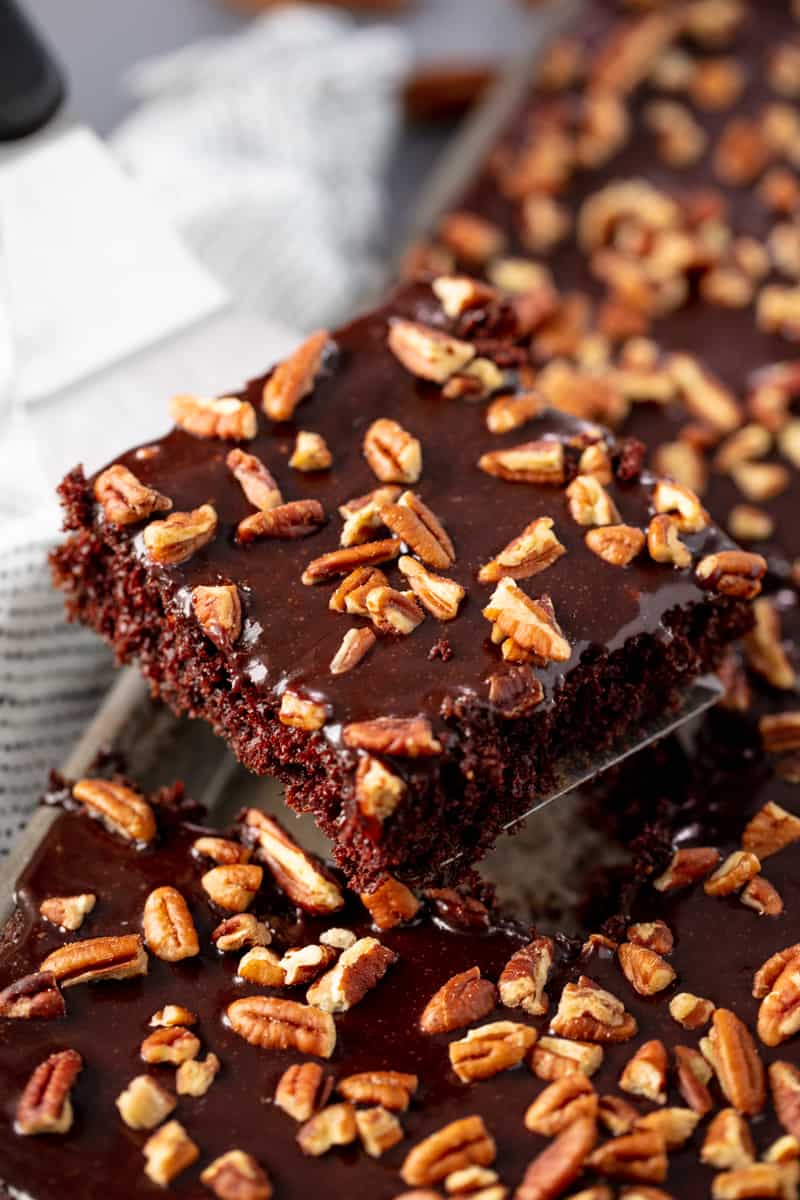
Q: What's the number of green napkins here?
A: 0